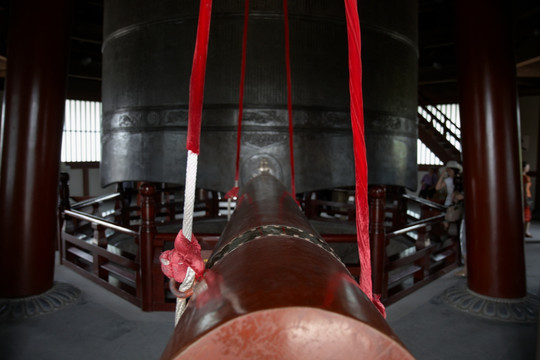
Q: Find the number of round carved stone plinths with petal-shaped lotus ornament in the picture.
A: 2